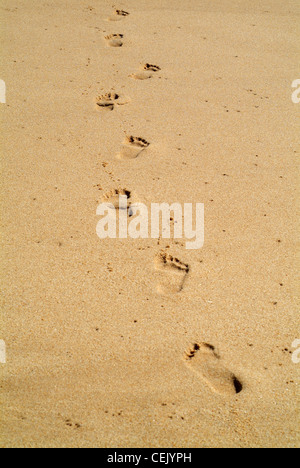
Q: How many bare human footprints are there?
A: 8